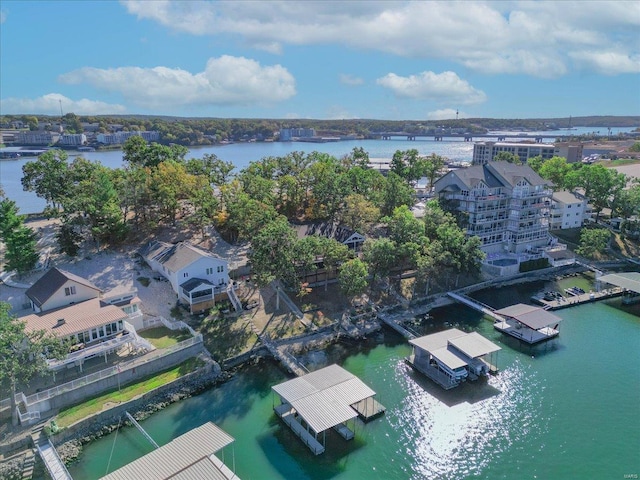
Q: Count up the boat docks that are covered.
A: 5